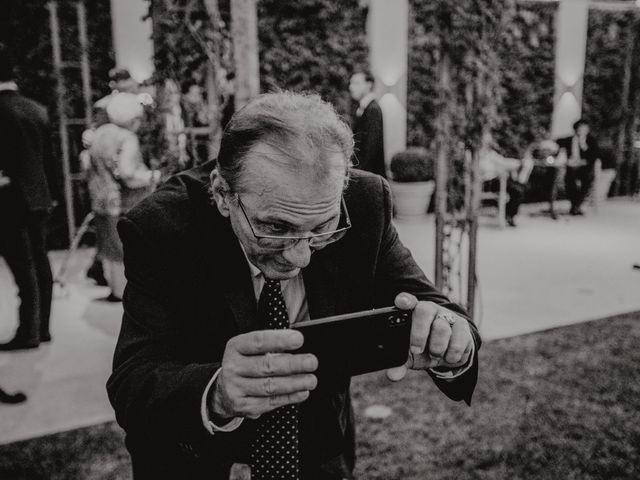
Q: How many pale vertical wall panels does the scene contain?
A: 3